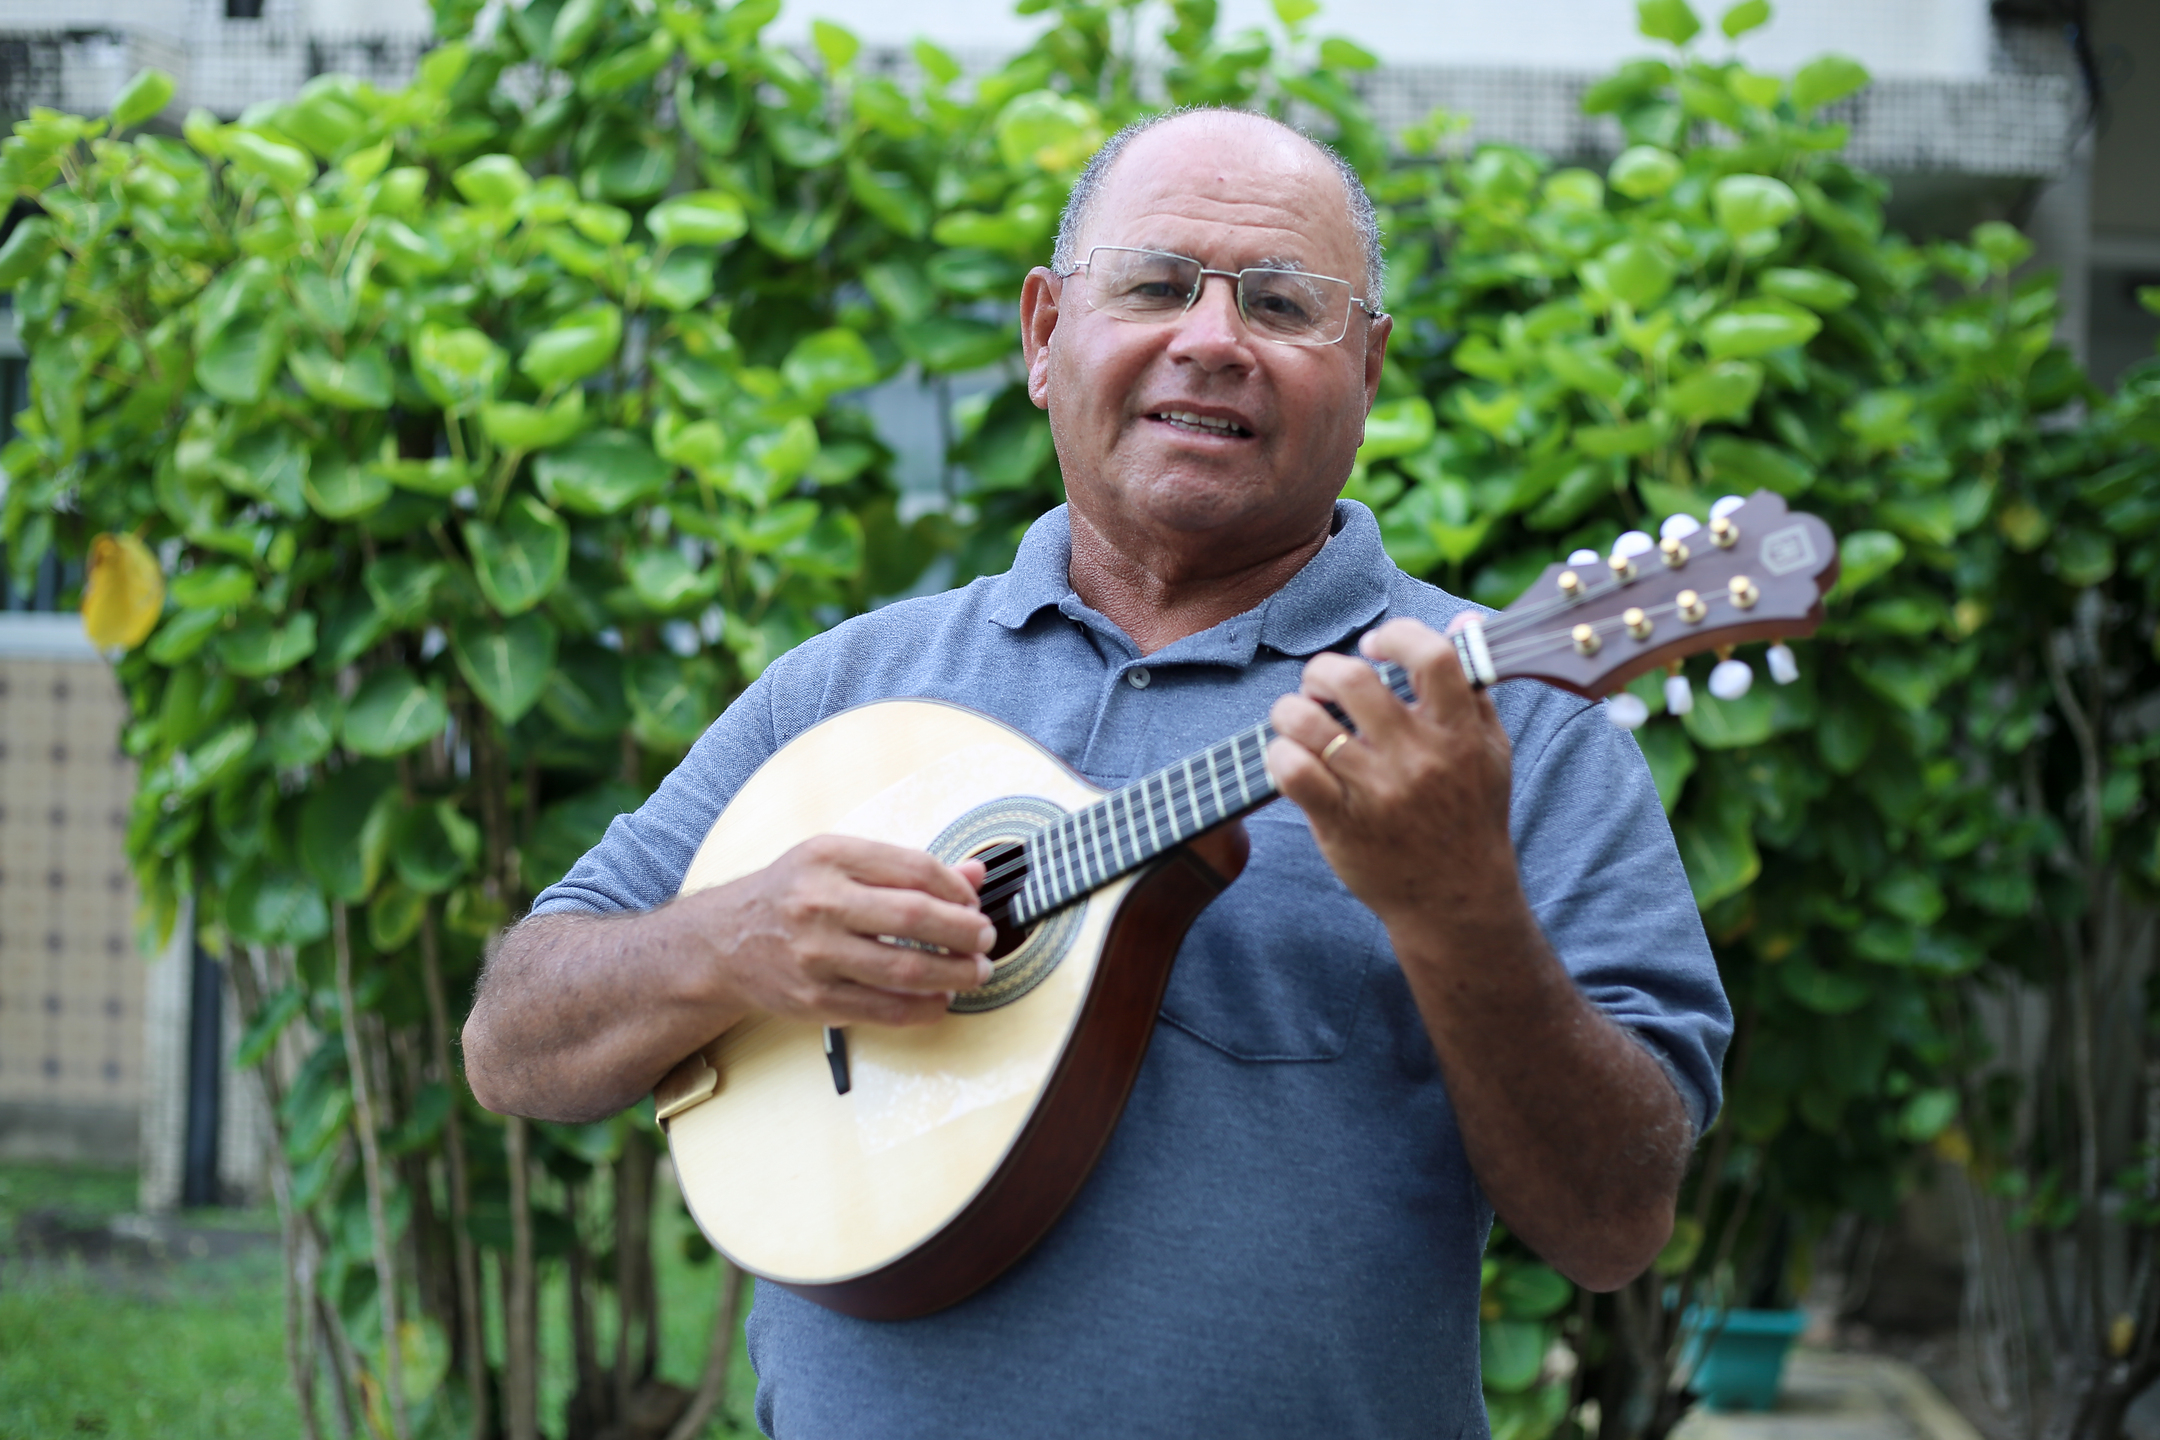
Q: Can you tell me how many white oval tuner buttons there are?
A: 8